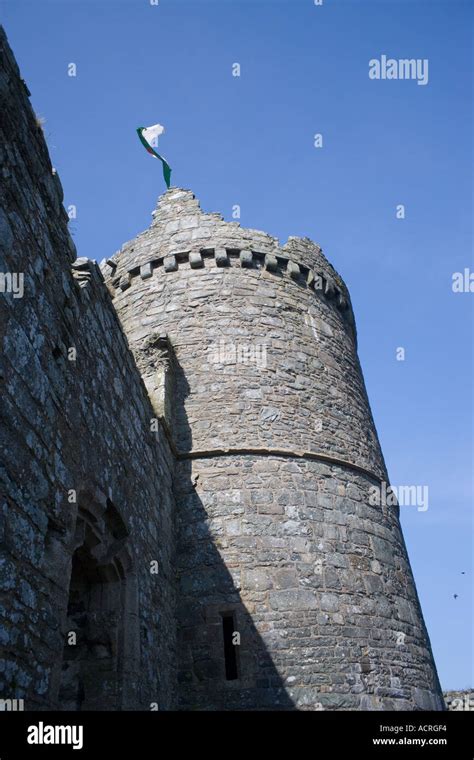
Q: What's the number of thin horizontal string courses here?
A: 1